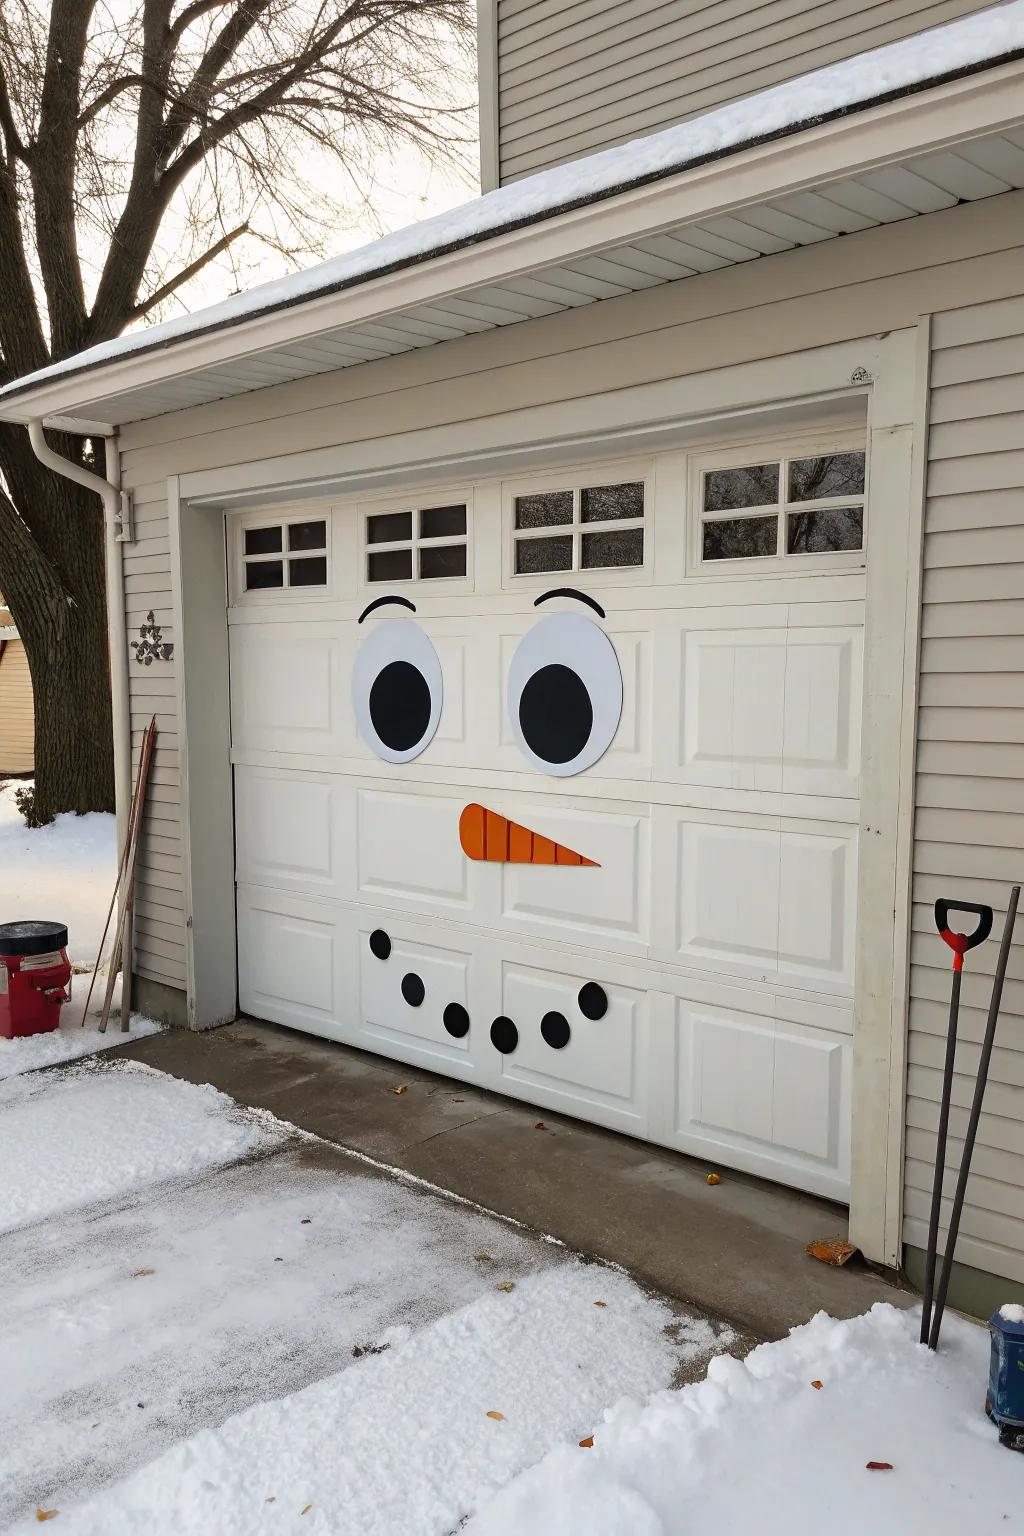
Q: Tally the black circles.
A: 8